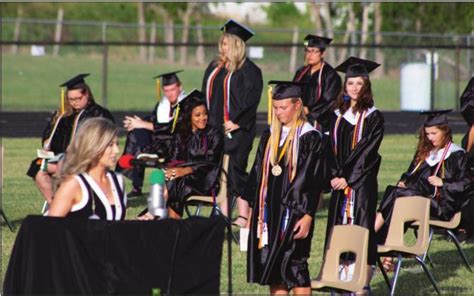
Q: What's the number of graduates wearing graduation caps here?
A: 8